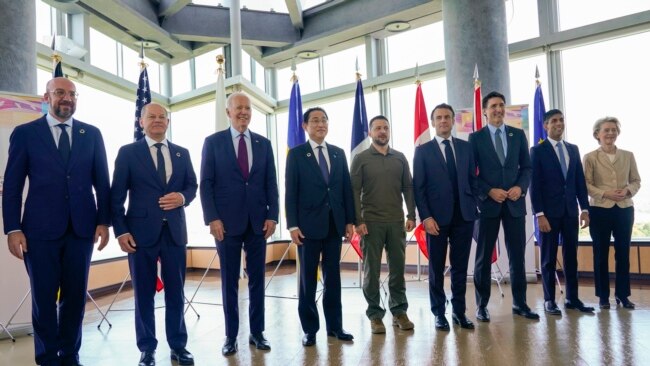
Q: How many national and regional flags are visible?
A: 8